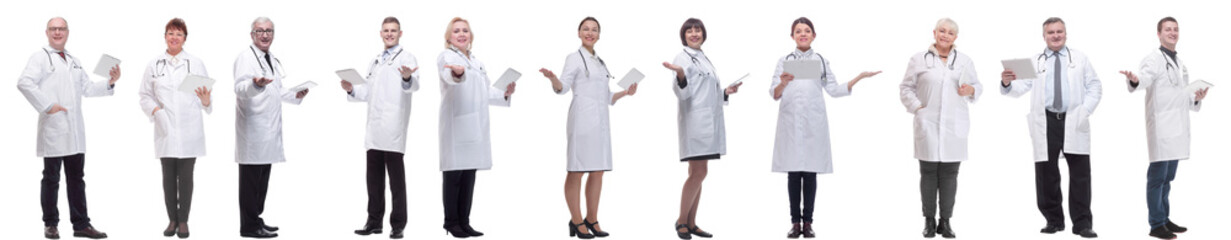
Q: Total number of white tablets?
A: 11